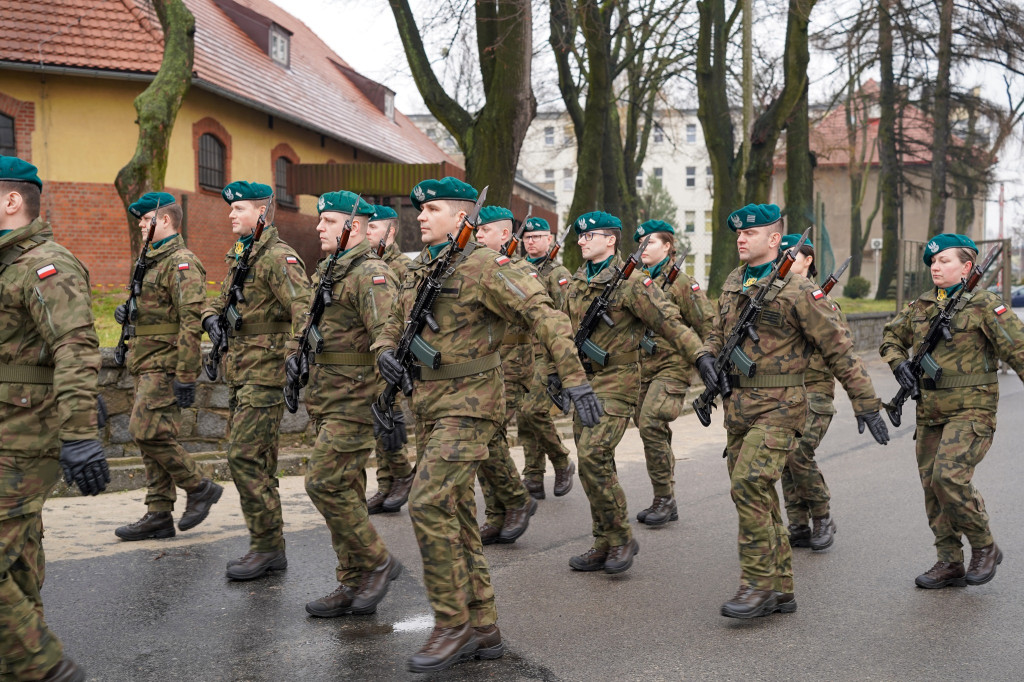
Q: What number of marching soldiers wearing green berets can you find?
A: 13